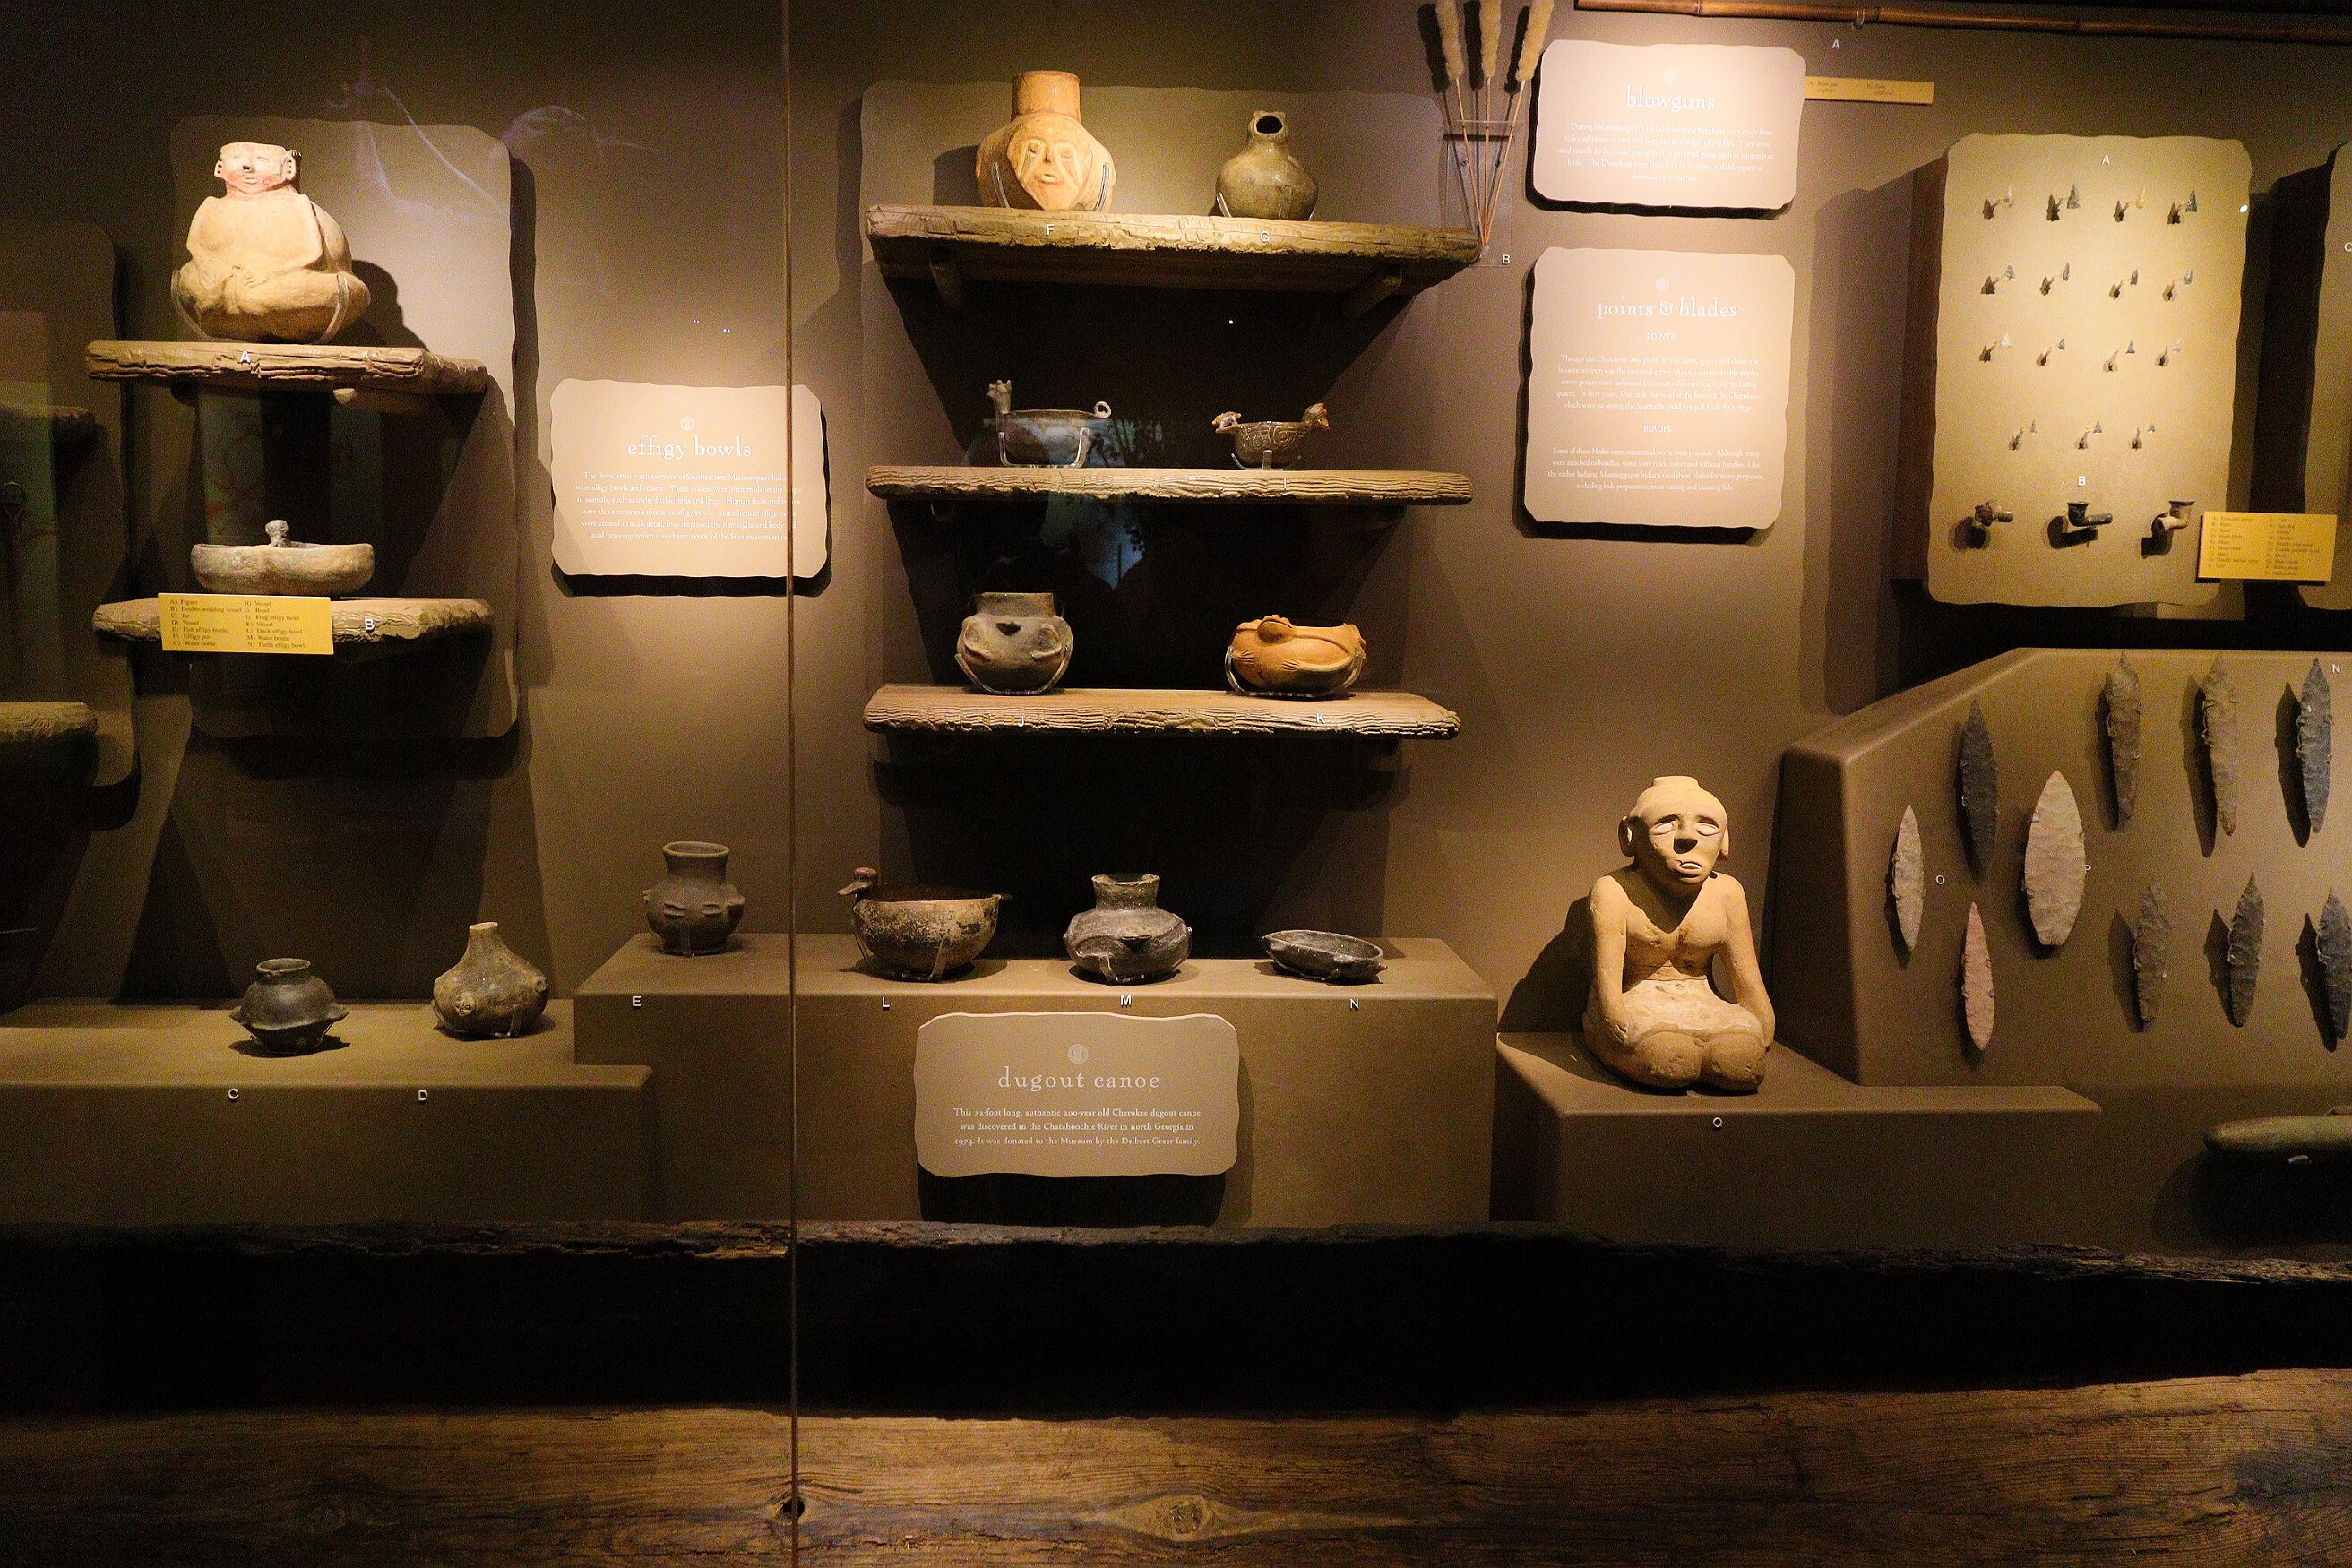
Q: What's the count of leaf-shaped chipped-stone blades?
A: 10